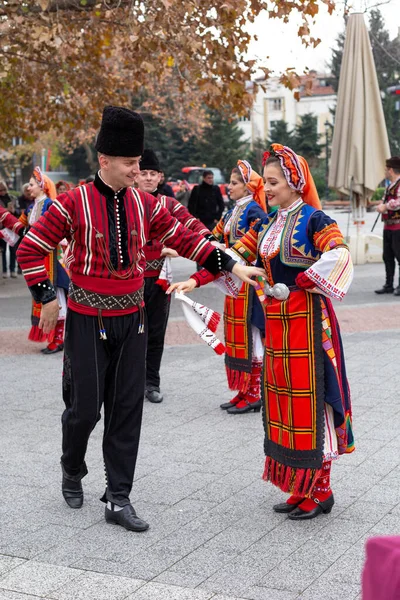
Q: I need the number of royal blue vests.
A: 3